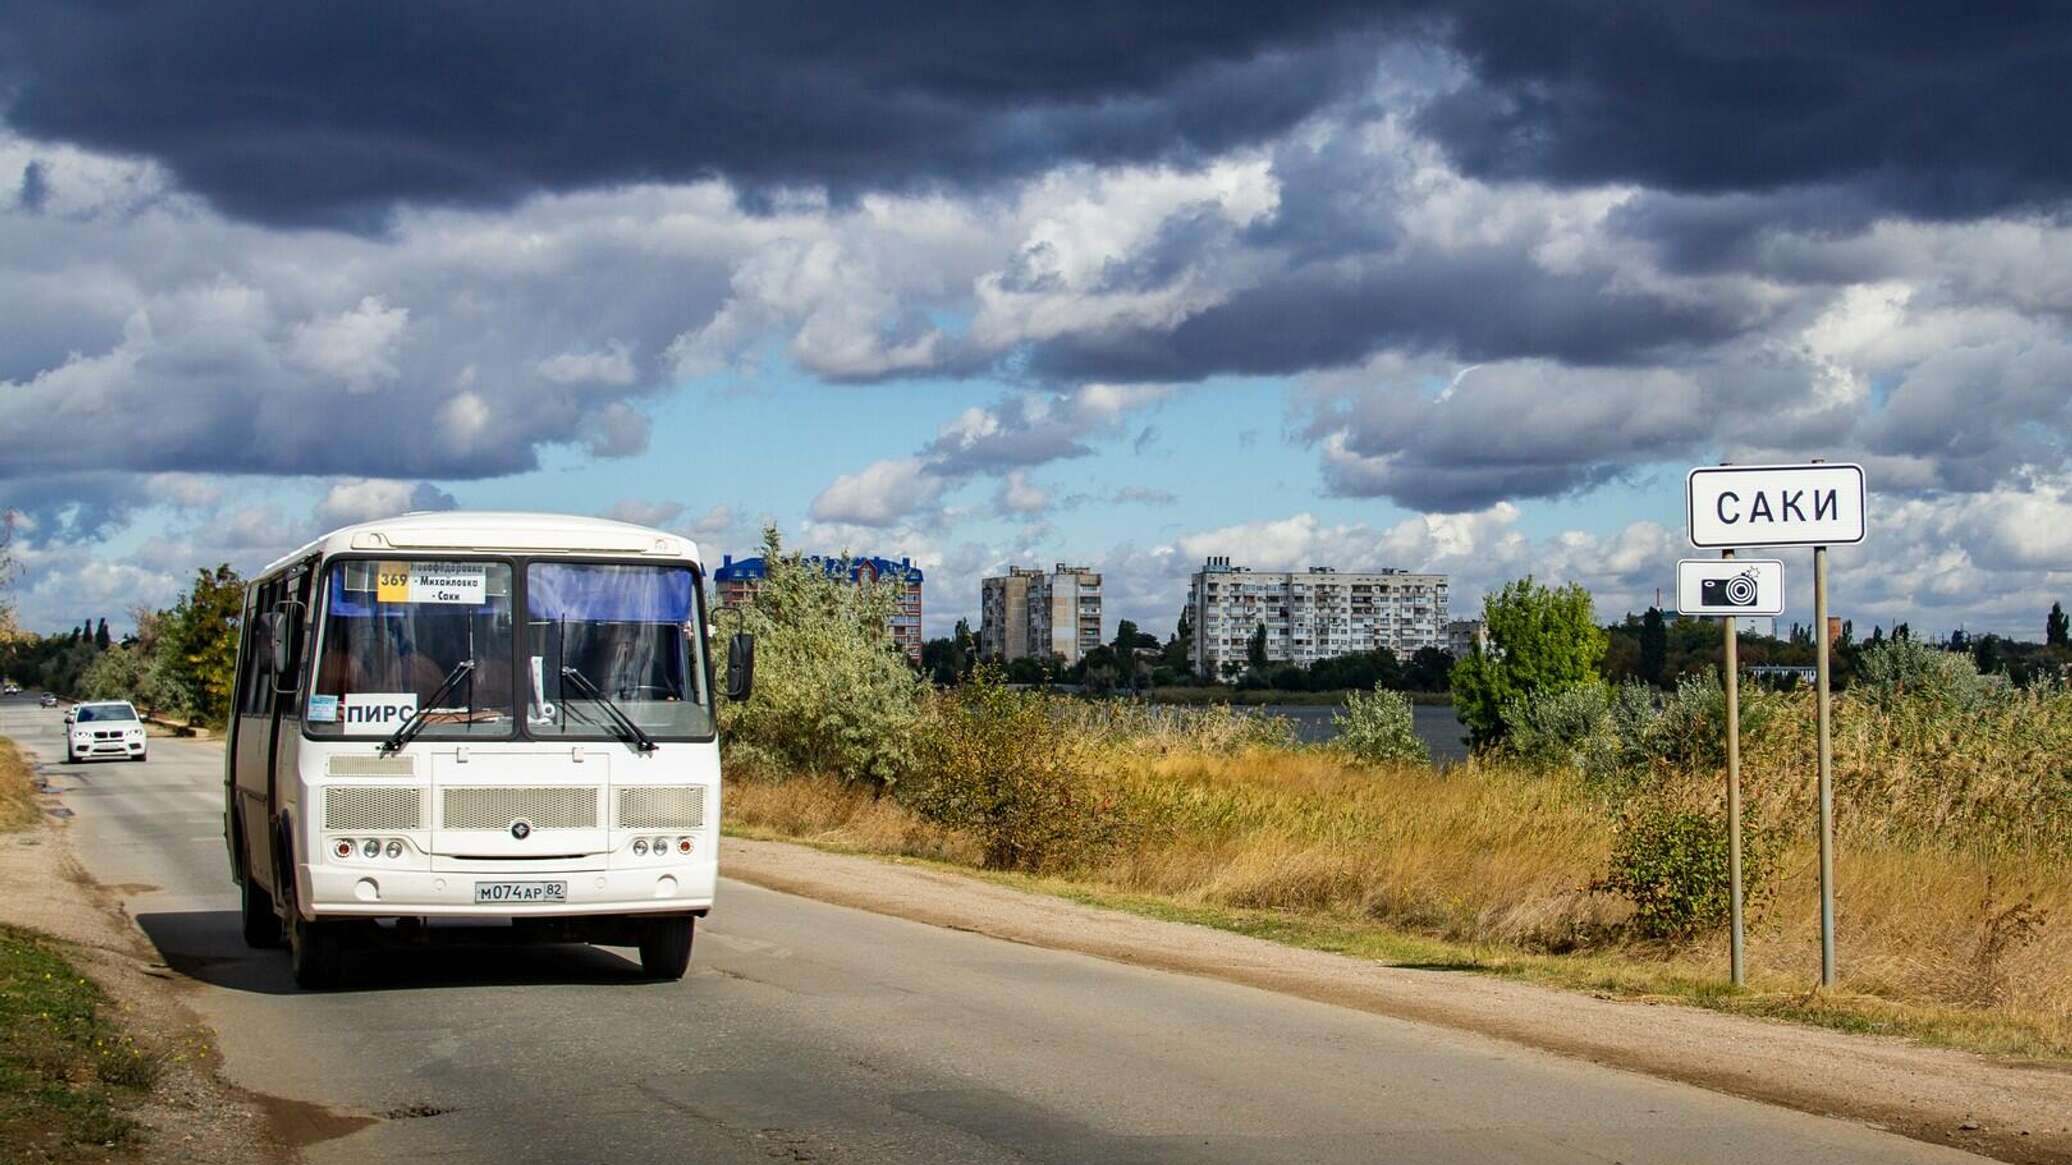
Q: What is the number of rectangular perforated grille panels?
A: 4